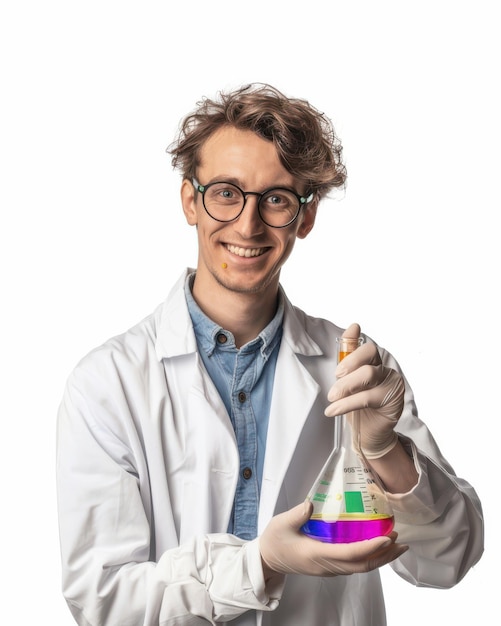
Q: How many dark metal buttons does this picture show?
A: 3